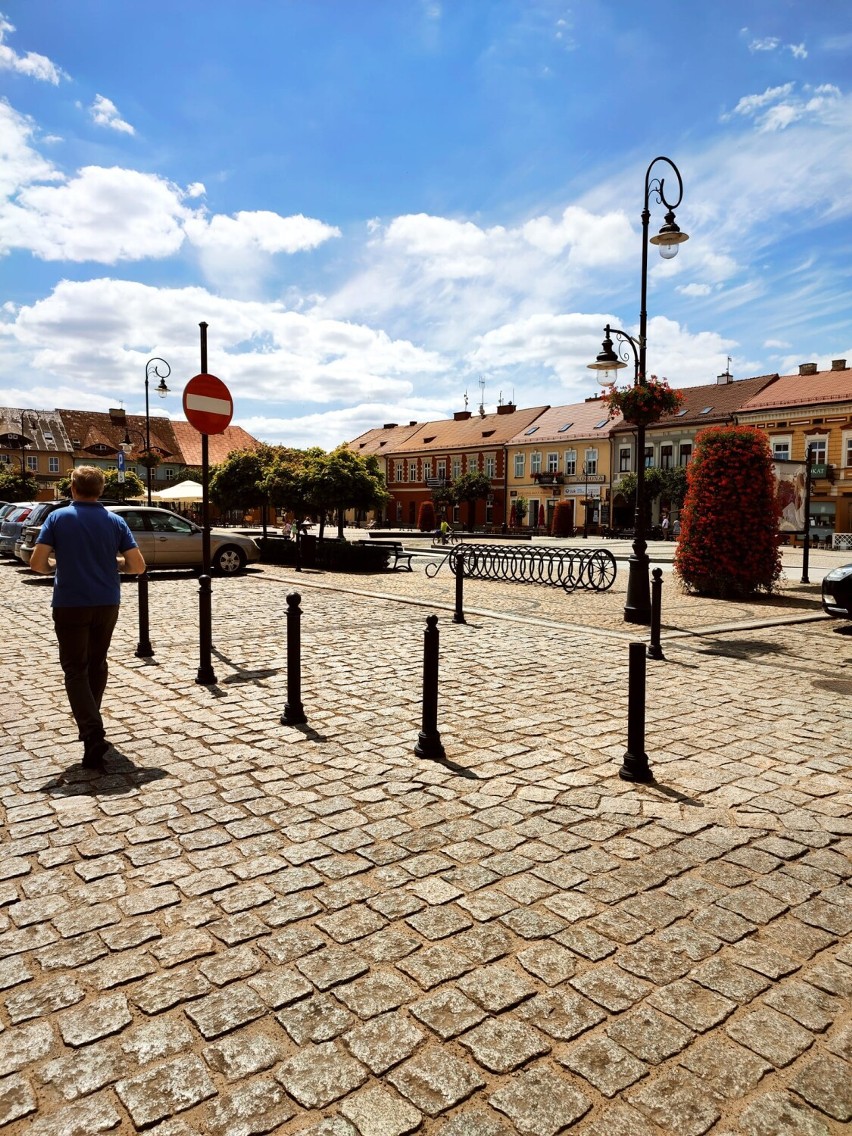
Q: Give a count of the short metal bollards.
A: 7